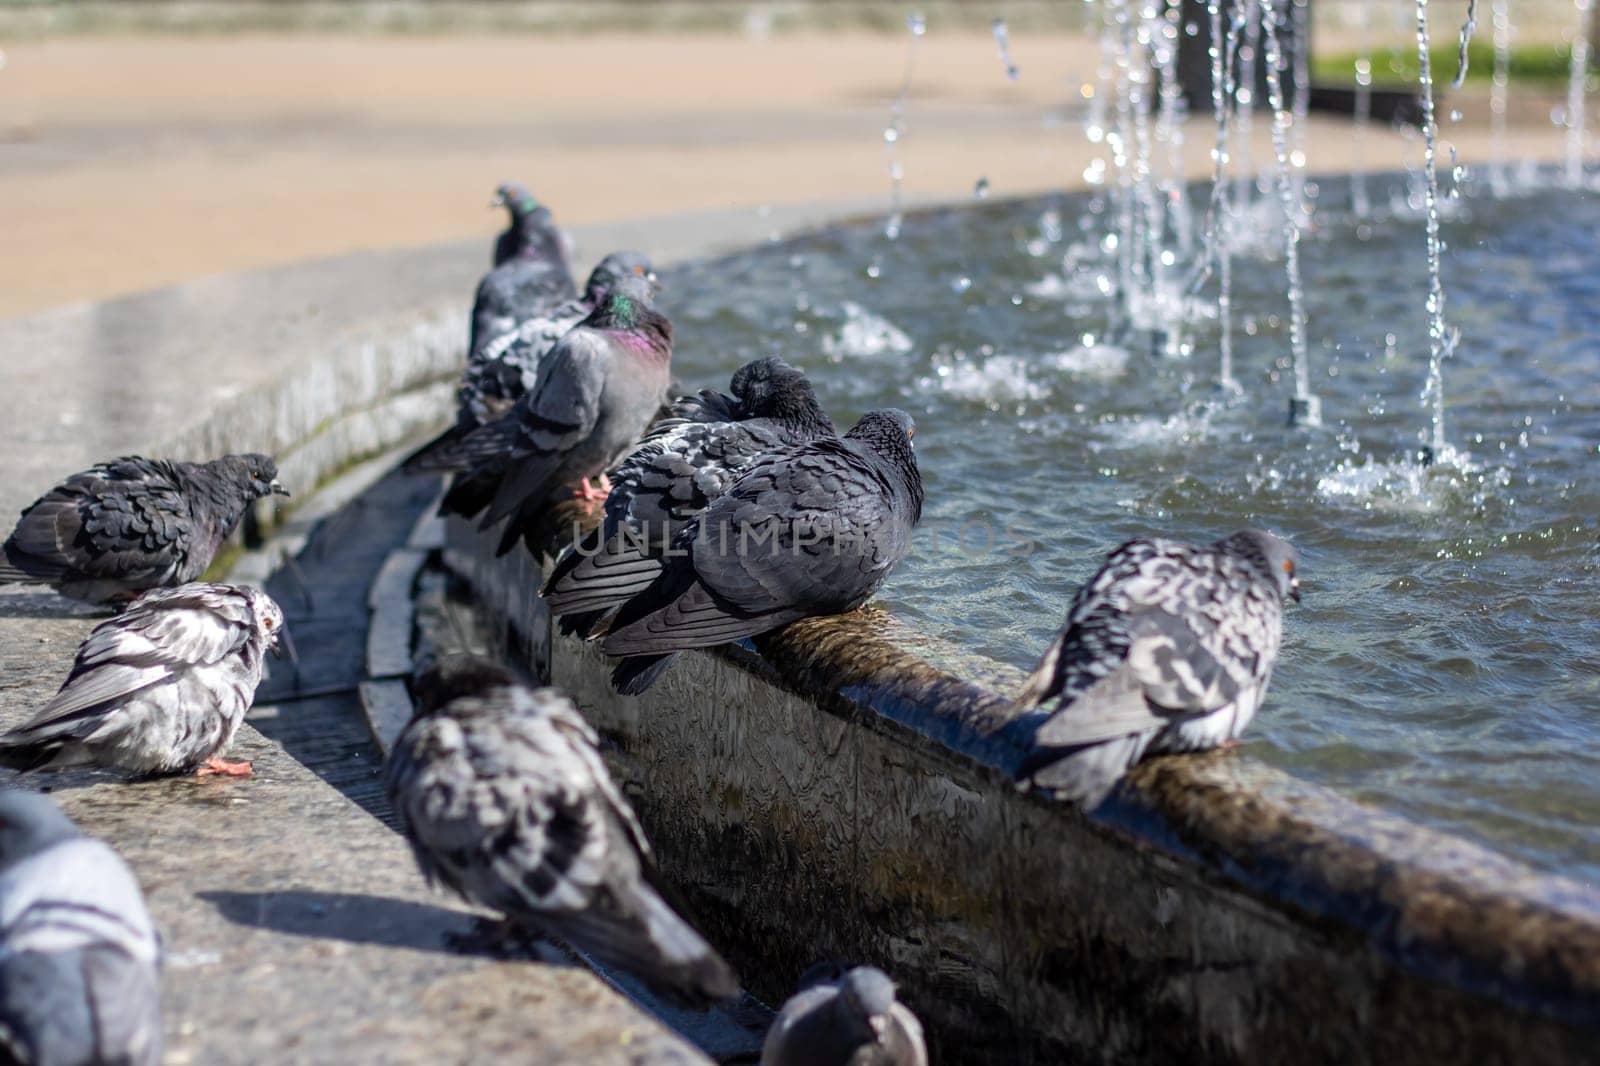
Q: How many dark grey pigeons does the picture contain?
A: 3